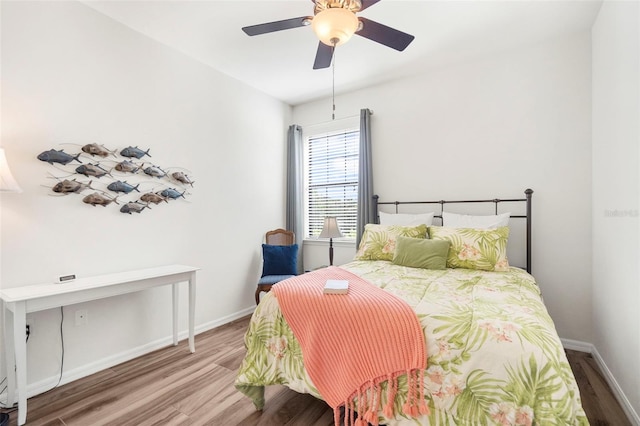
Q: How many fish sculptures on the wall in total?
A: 13